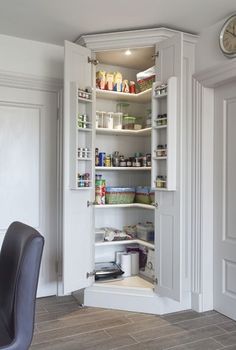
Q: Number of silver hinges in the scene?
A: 6